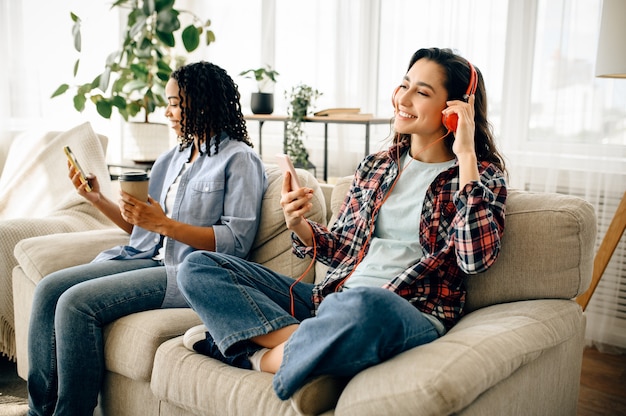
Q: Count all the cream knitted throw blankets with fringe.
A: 1